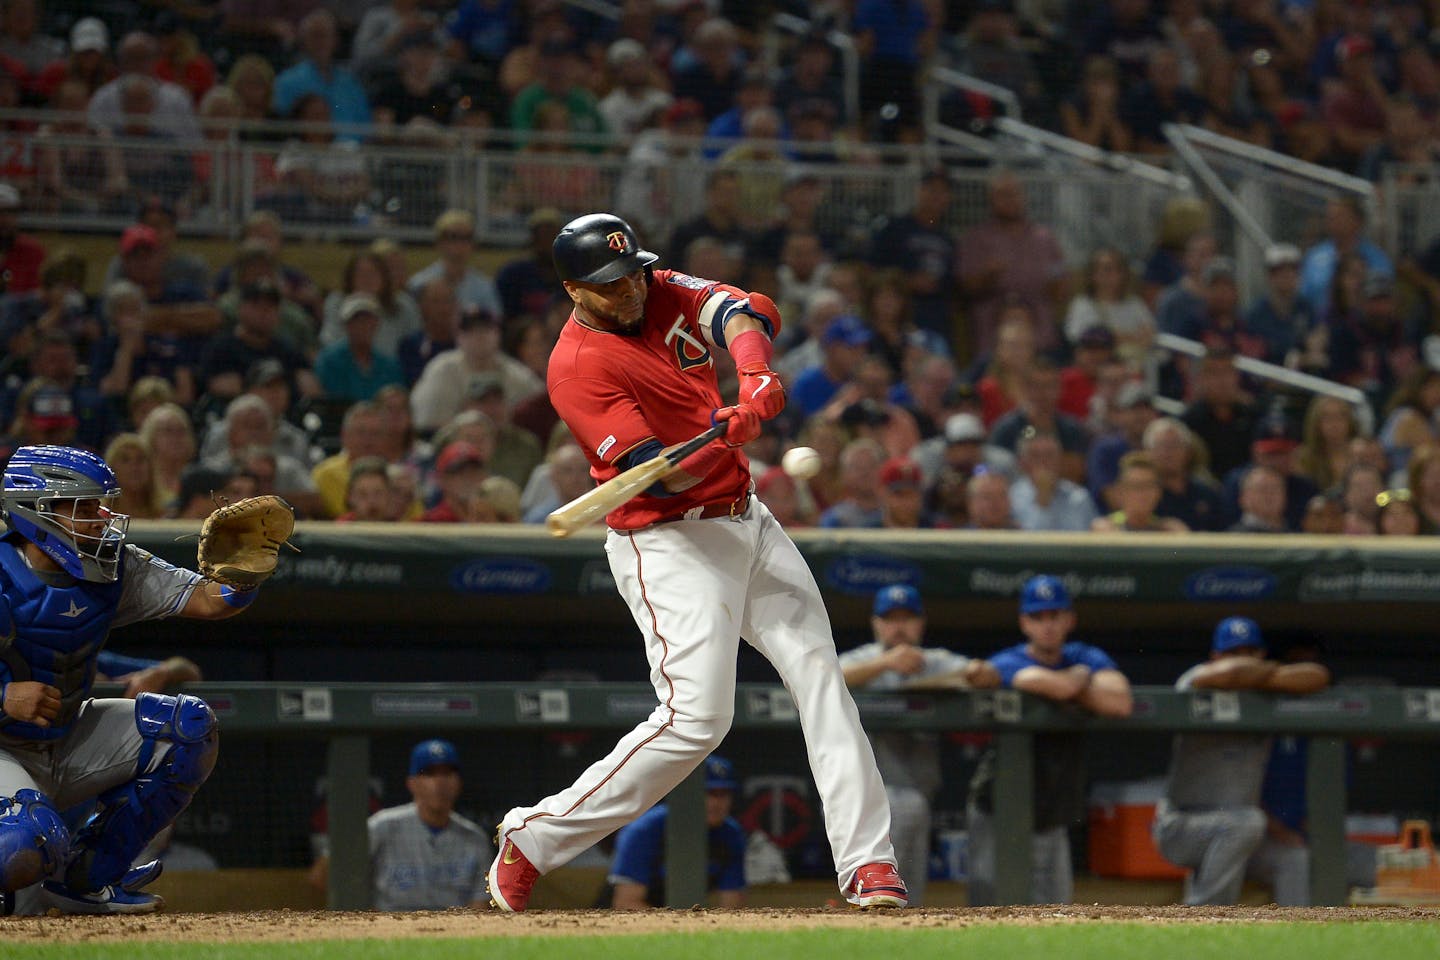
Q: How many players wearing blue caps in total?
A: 5